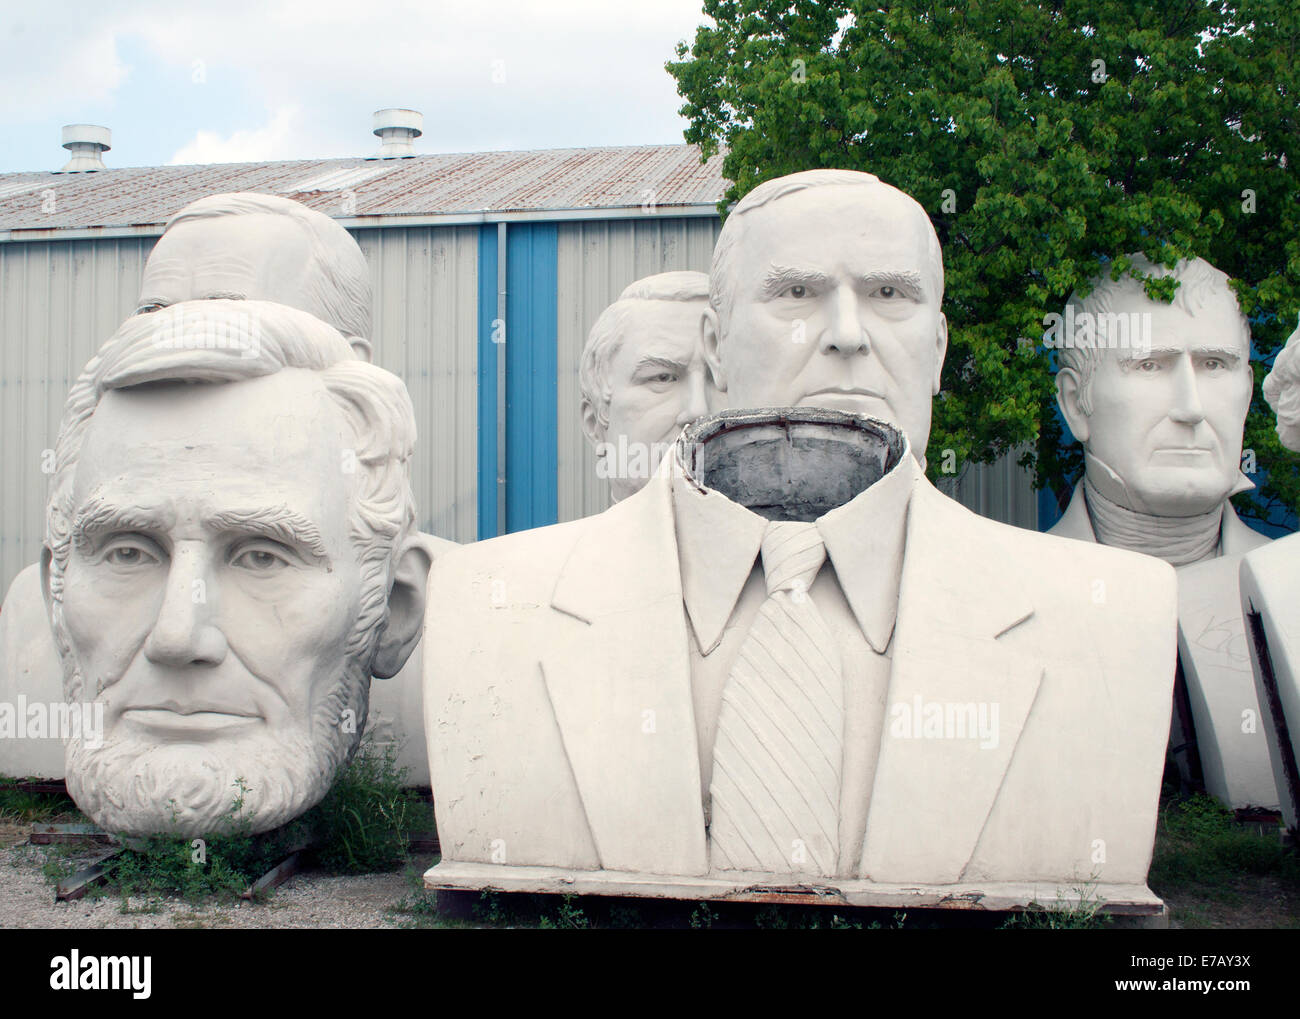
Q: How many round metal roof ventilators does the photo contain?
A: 2